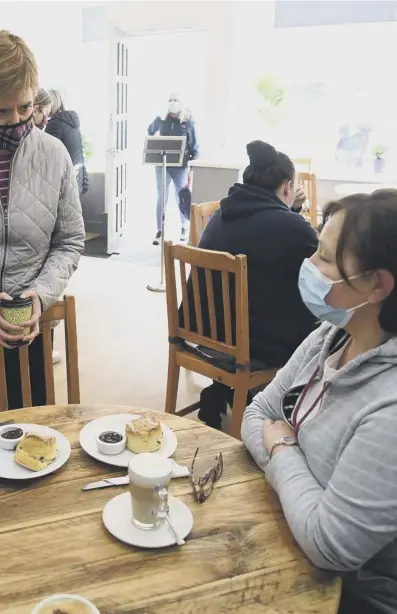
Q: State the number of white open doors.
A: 1